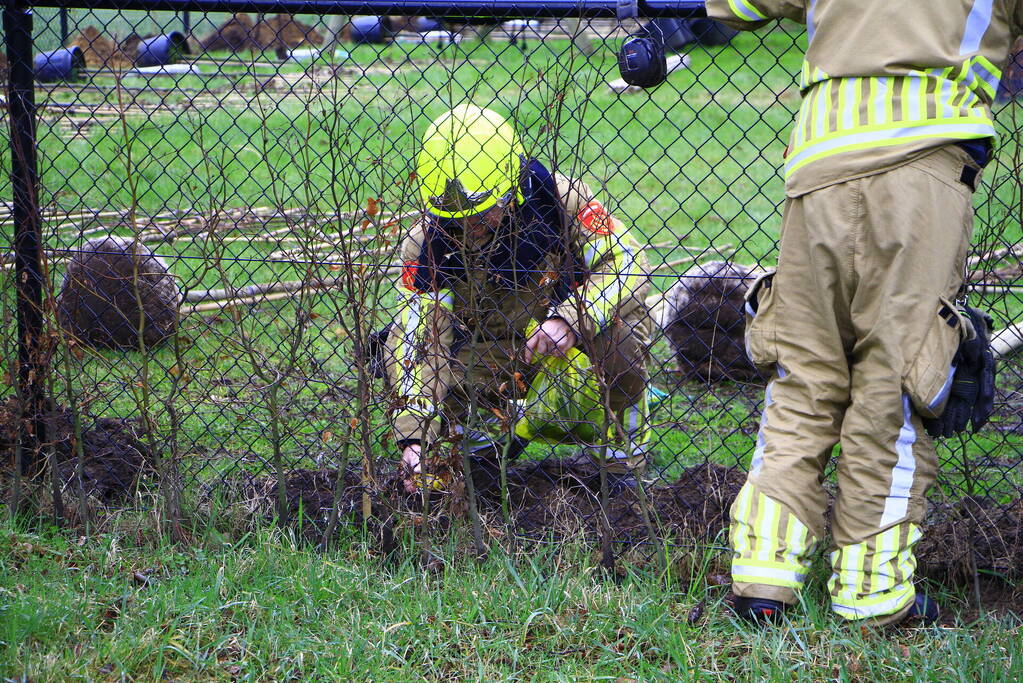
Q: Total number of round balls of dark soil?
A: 2